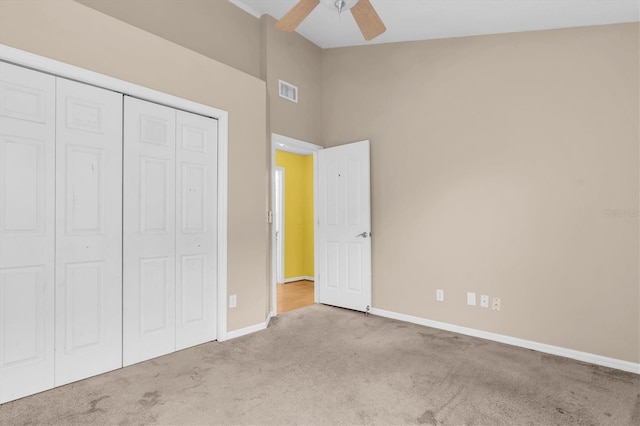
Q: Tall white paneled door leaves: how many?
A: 5